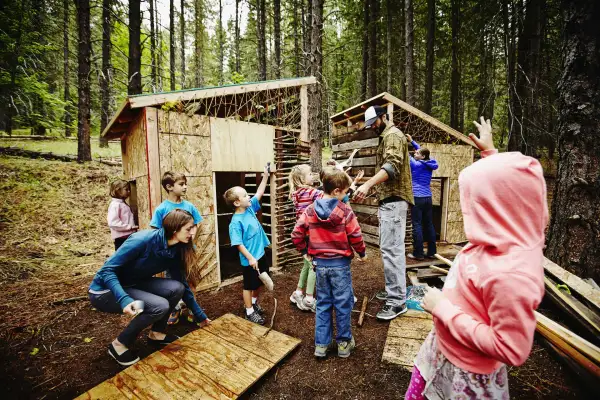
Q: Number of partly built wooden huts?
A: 2